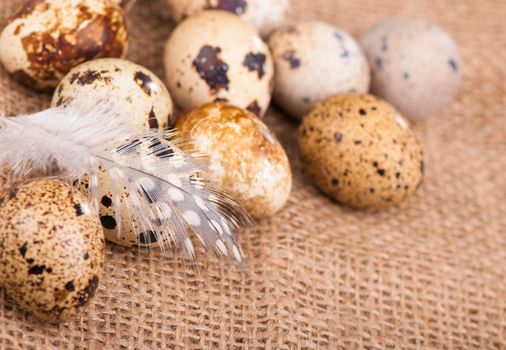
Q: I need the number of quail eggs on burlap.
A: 10